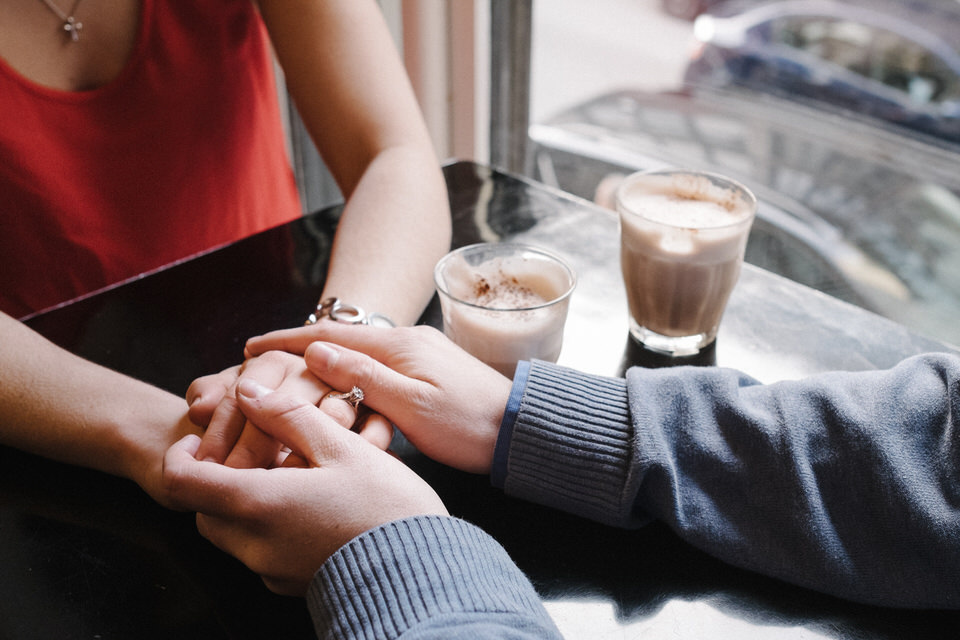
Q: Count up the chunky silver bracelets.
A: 1